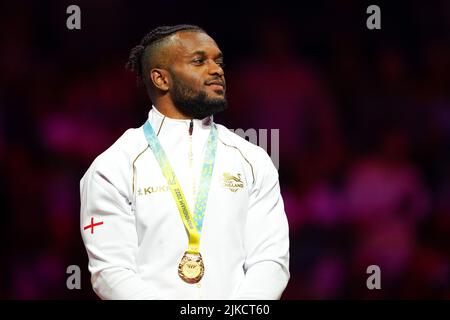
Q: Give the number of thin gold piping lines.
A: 2